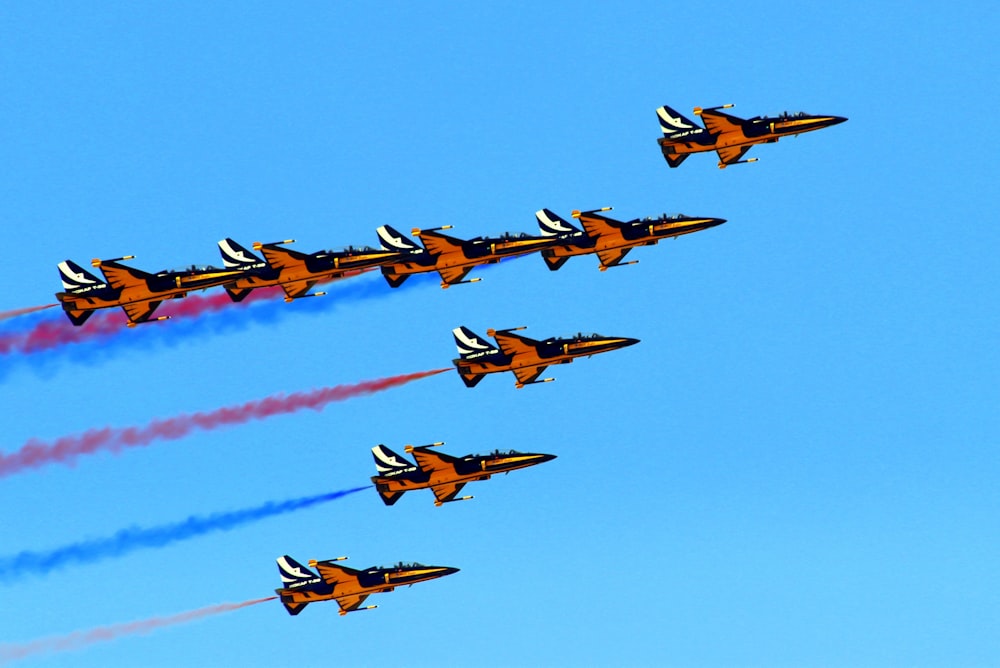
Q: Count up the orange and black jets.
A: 8